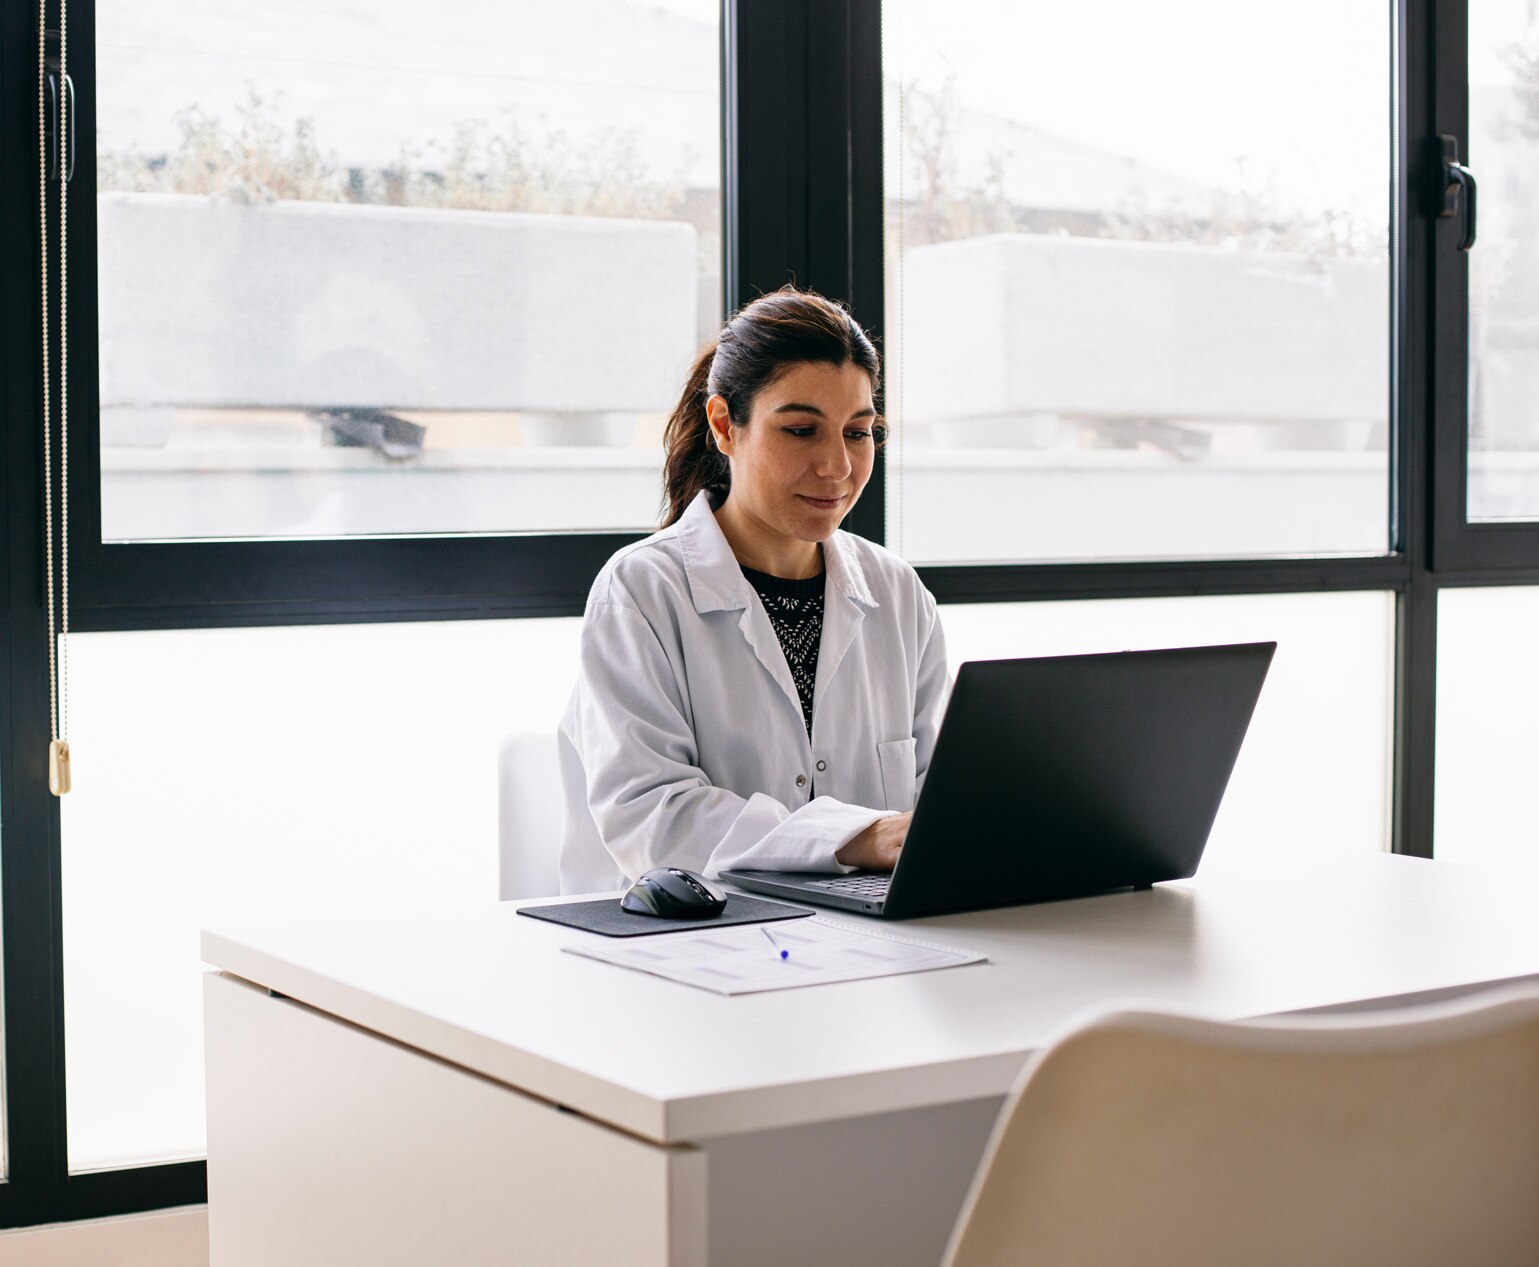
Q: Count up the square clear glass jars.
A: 0